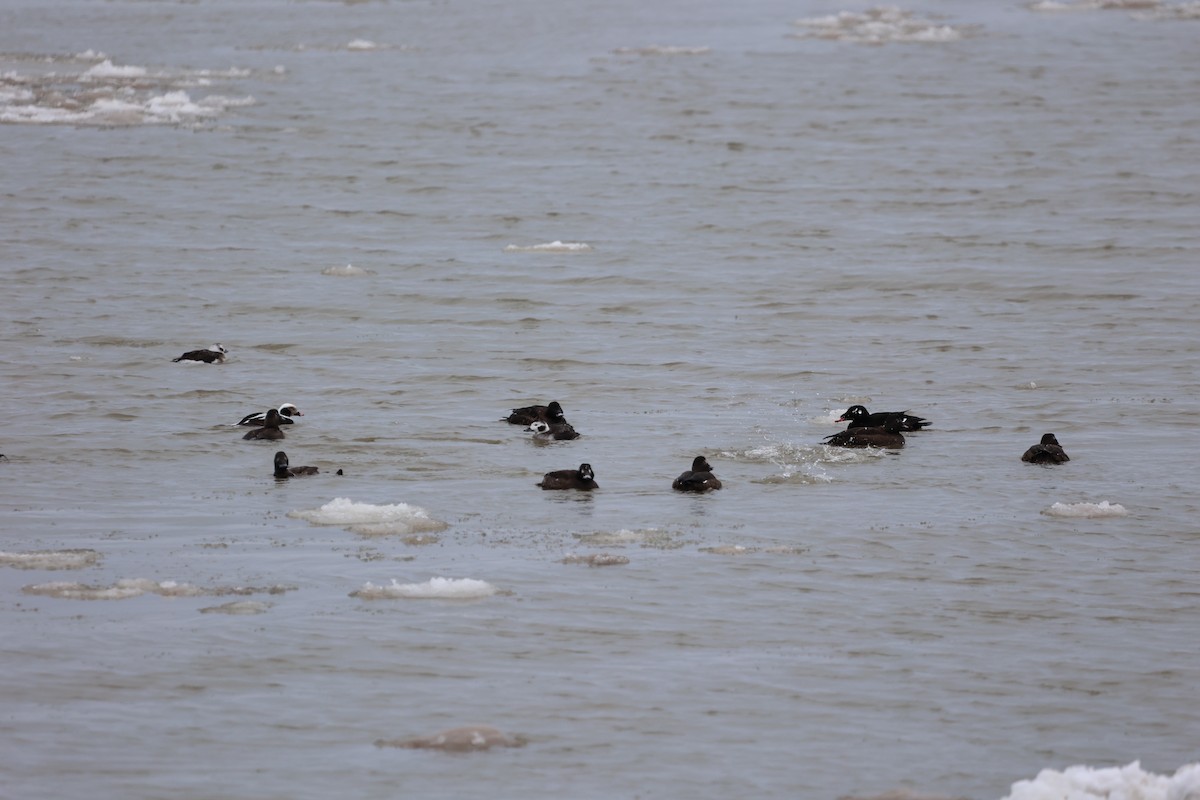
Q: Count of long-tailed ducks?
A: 3